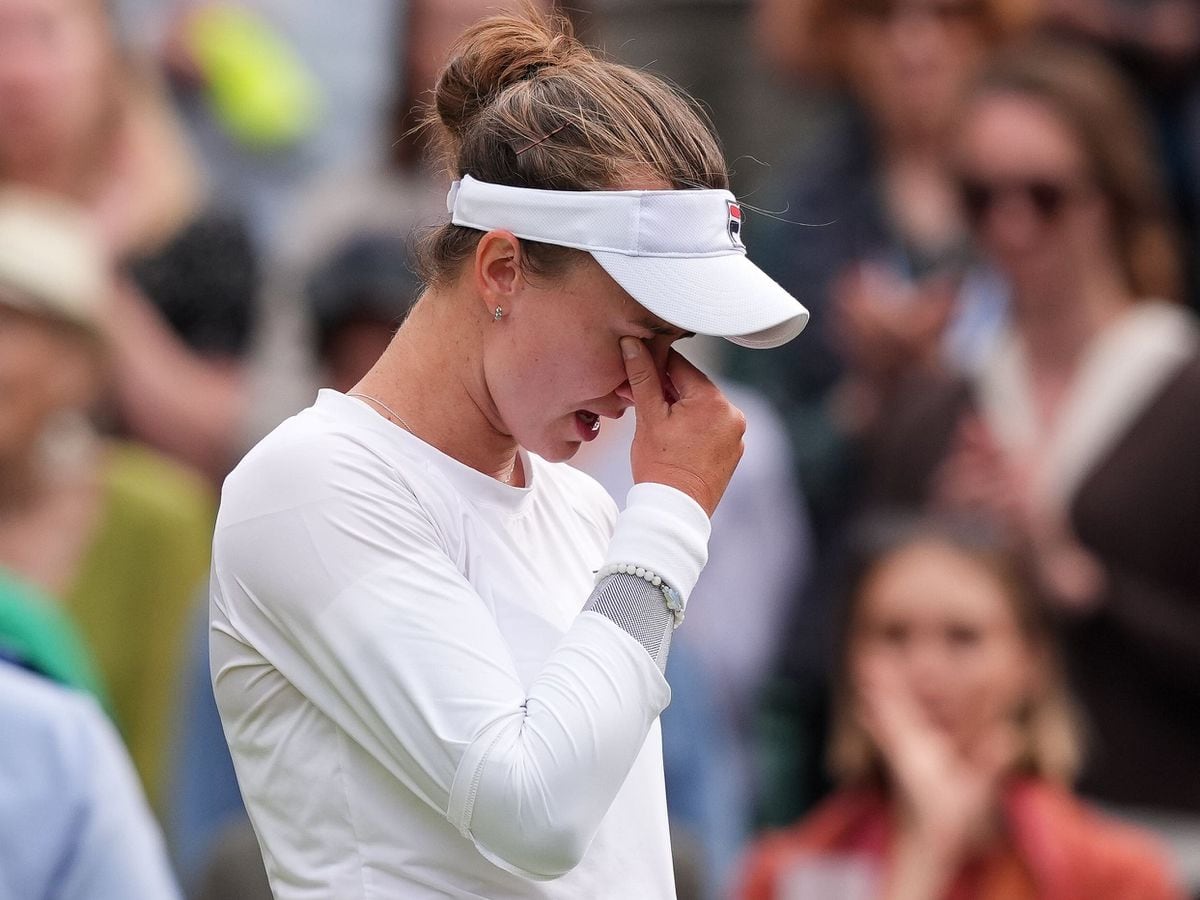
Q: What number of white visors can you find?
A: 1